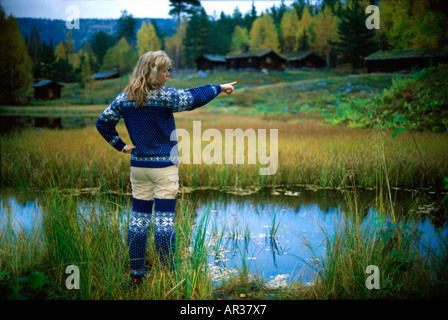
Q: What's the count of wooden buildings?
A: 6